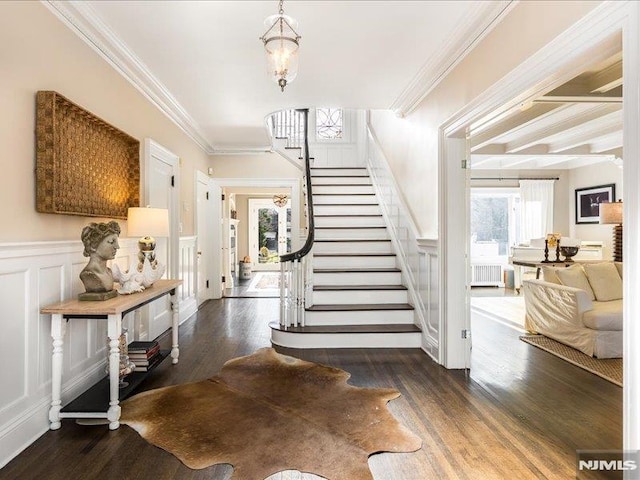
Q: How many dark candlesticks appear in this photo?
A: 2